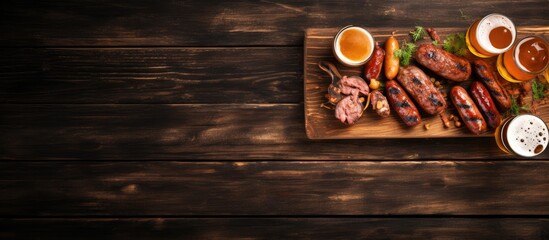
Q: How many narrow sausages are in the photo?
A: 6